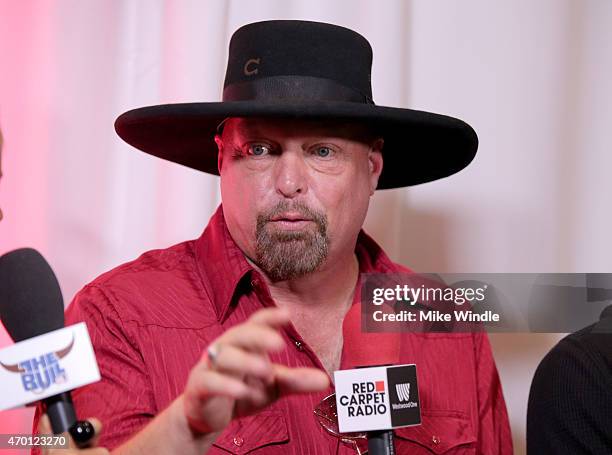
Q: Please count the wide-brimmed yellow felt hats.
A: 0